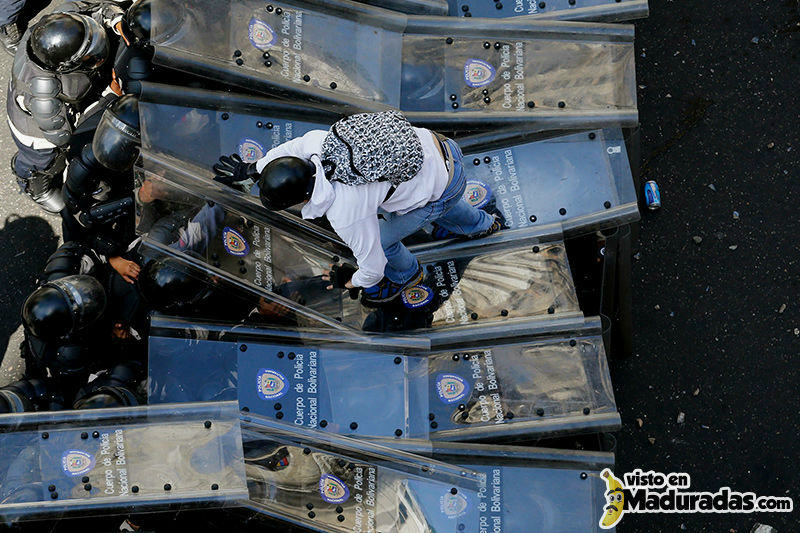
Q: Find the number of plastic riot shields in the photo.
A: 13